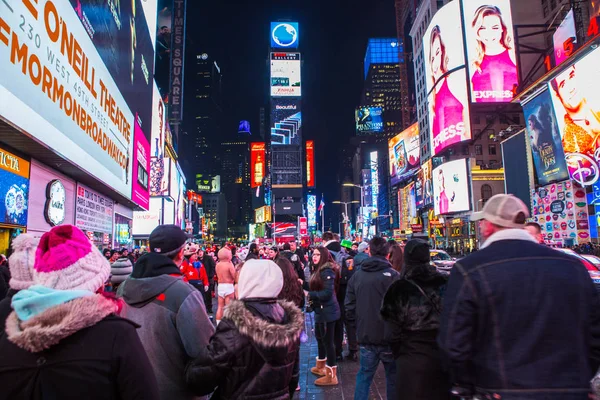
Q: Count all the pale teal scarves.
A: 1